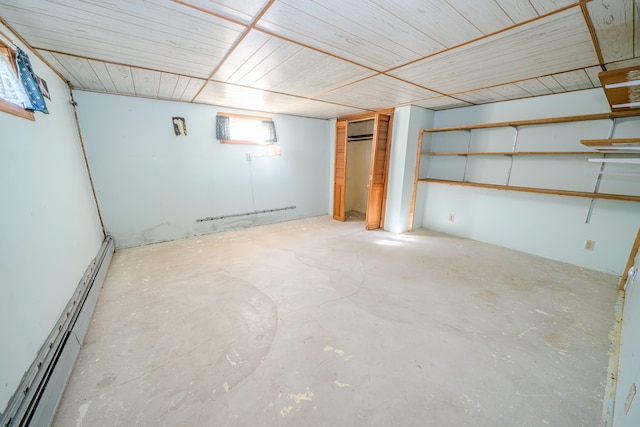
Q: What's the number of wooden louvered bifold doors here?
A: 2